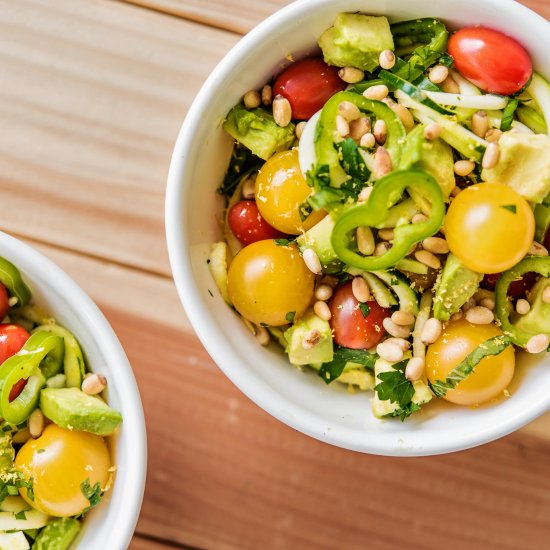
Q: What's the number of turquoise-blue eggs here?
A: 0